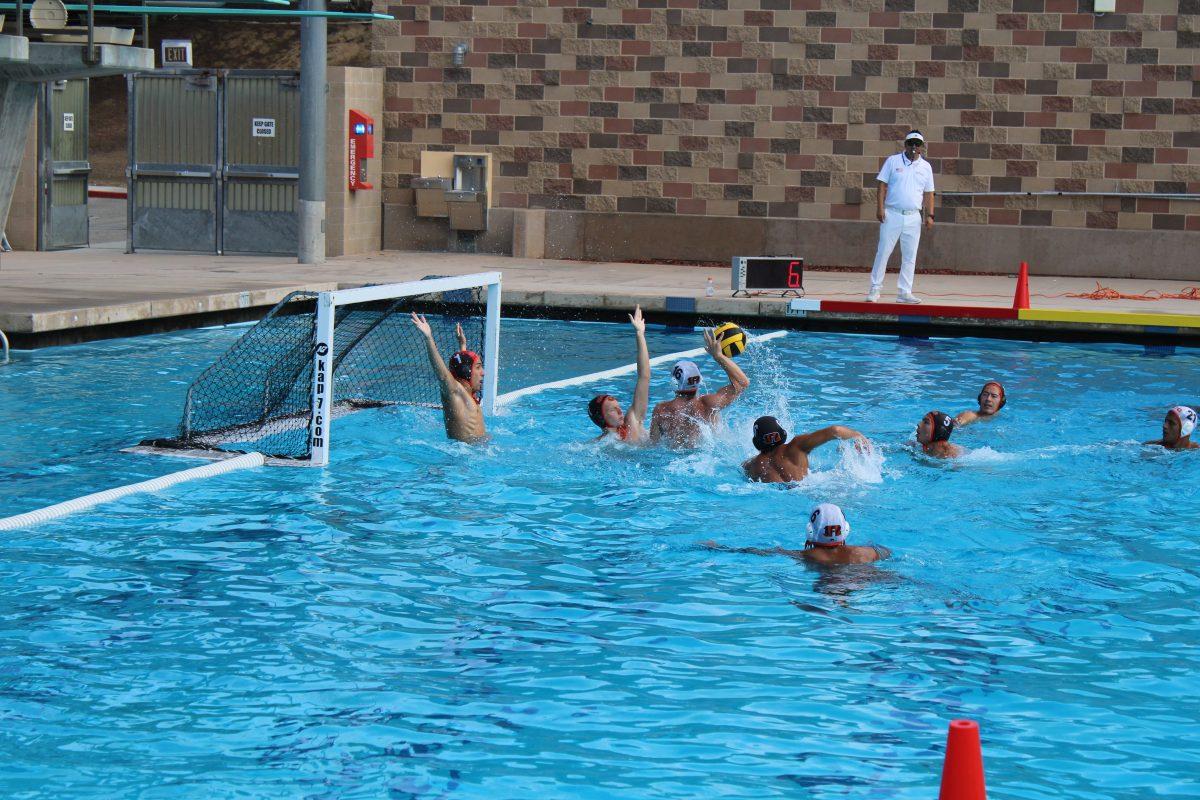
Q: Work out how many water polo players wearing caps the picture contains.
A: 8